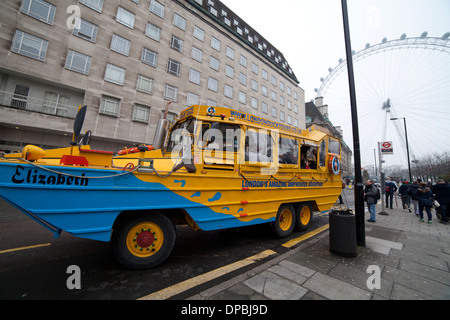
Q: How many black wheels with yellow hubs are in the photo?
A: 3